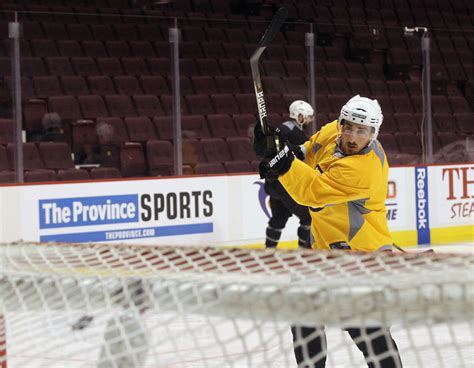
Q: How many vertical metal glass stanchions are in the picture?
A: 4